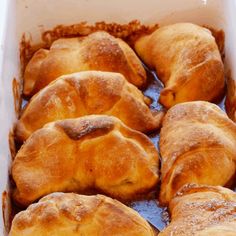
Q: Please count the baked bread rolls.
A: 7